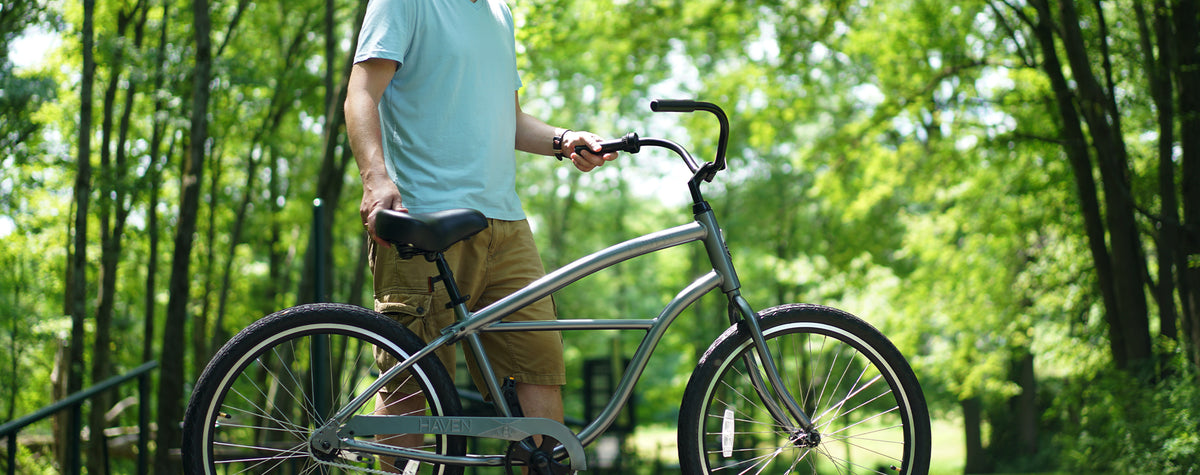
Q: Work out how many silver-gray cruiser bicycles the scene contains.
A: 1